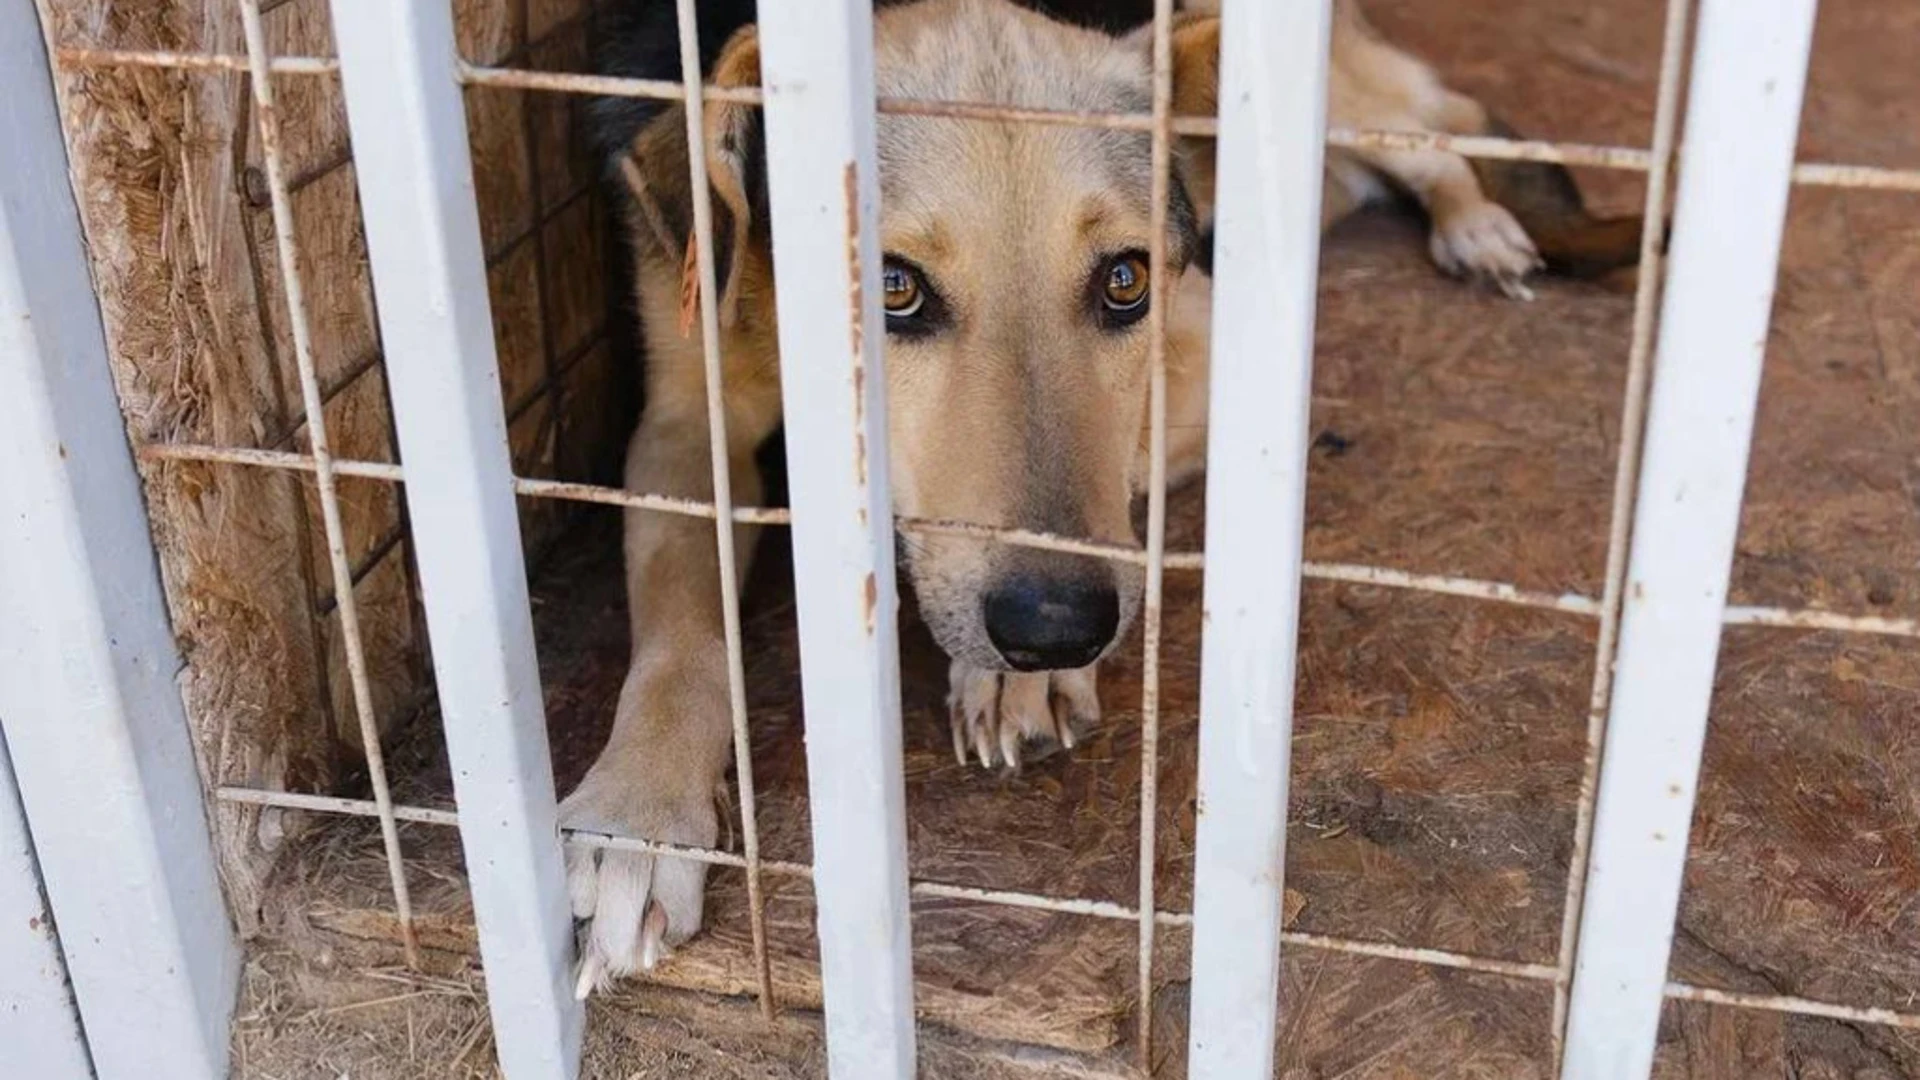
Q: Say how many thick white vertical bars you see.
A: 5